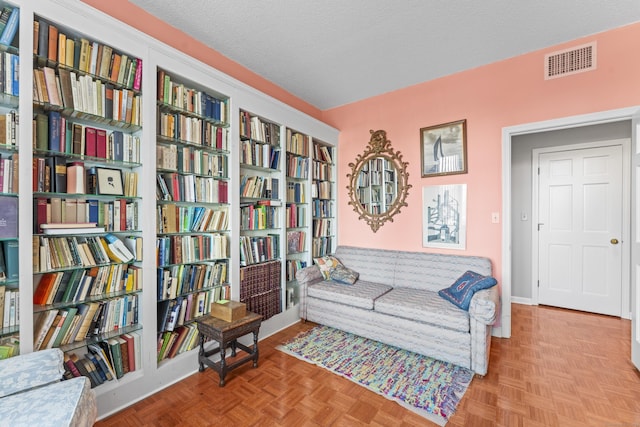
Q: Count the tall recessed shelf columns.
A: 6